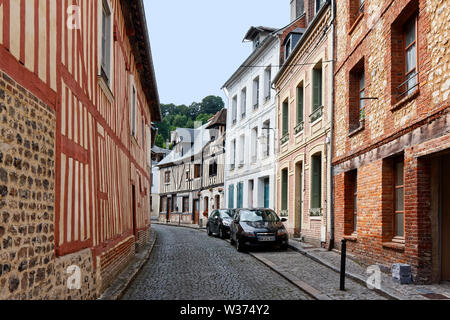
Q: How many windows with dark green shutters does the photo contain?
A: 5